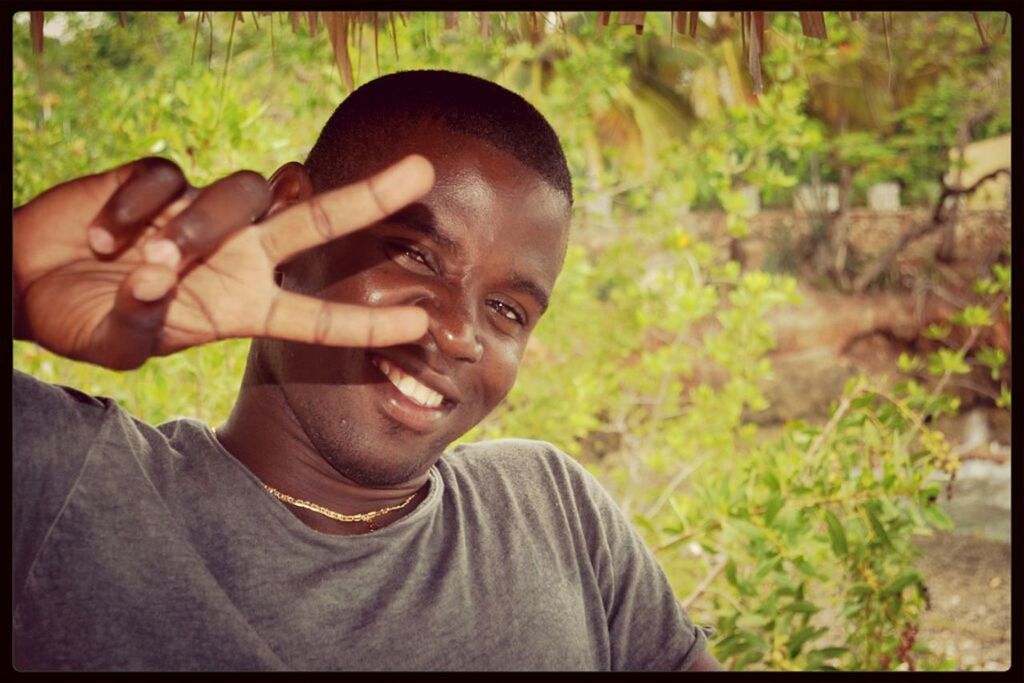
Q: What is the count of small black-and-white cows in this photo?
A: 0